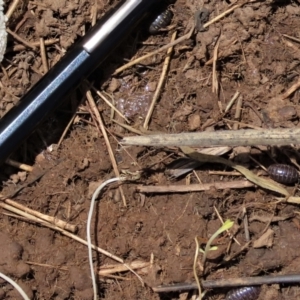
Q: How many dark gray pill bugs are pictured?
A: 3